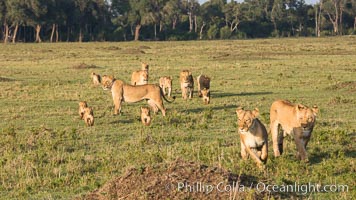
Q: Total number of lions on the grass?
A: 13